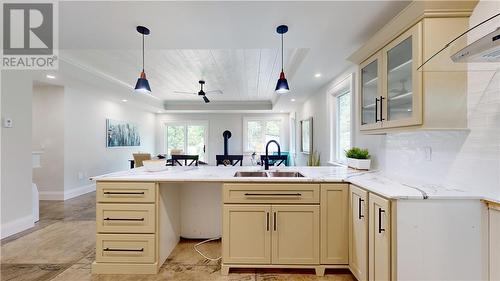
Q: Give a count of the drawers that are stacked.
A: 3